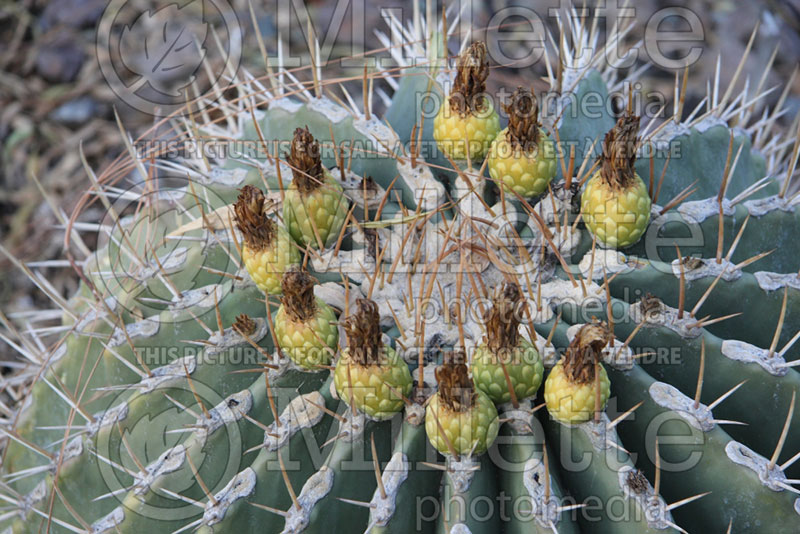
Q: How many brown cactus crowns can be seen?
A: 10